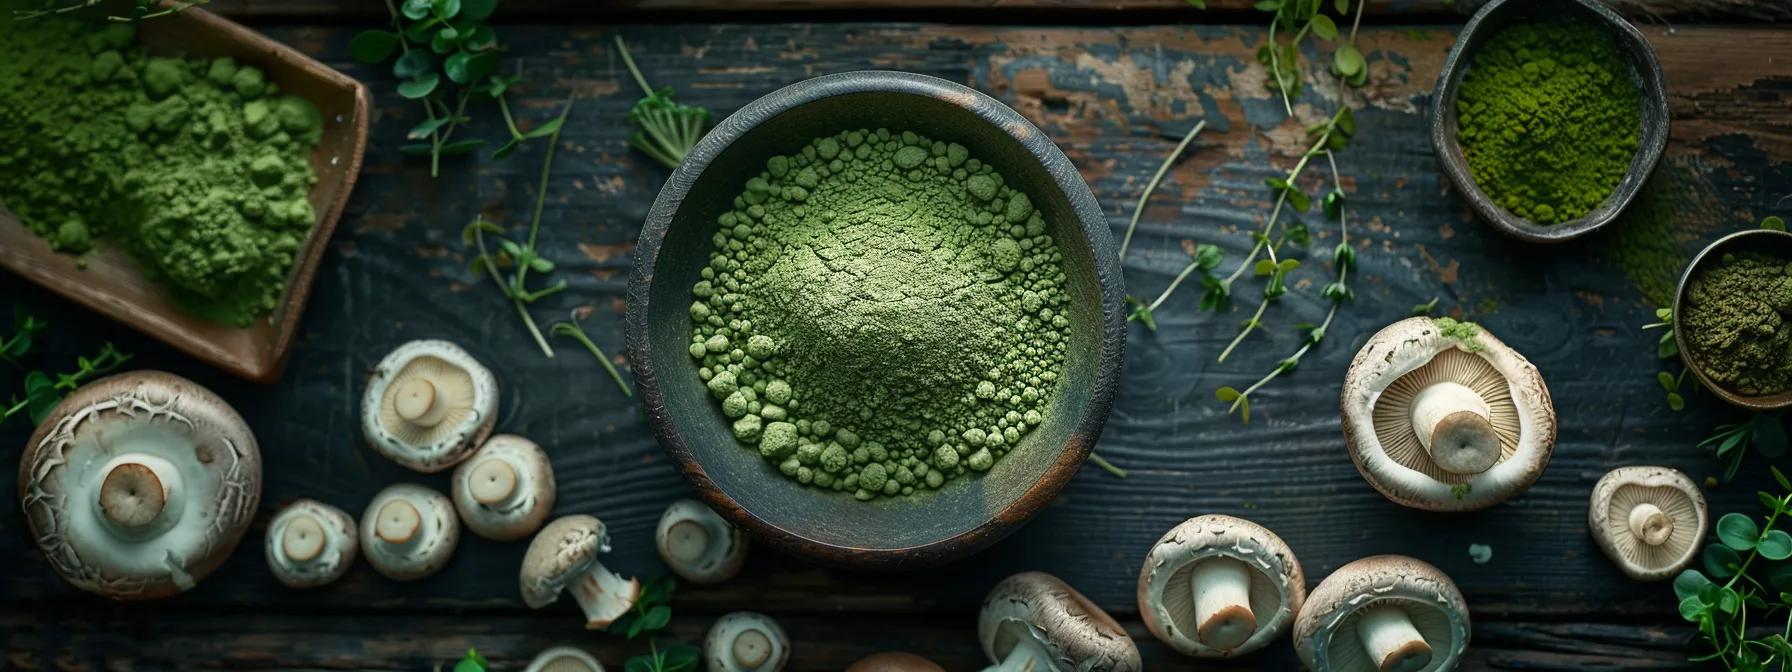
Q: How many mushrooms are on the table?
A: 15